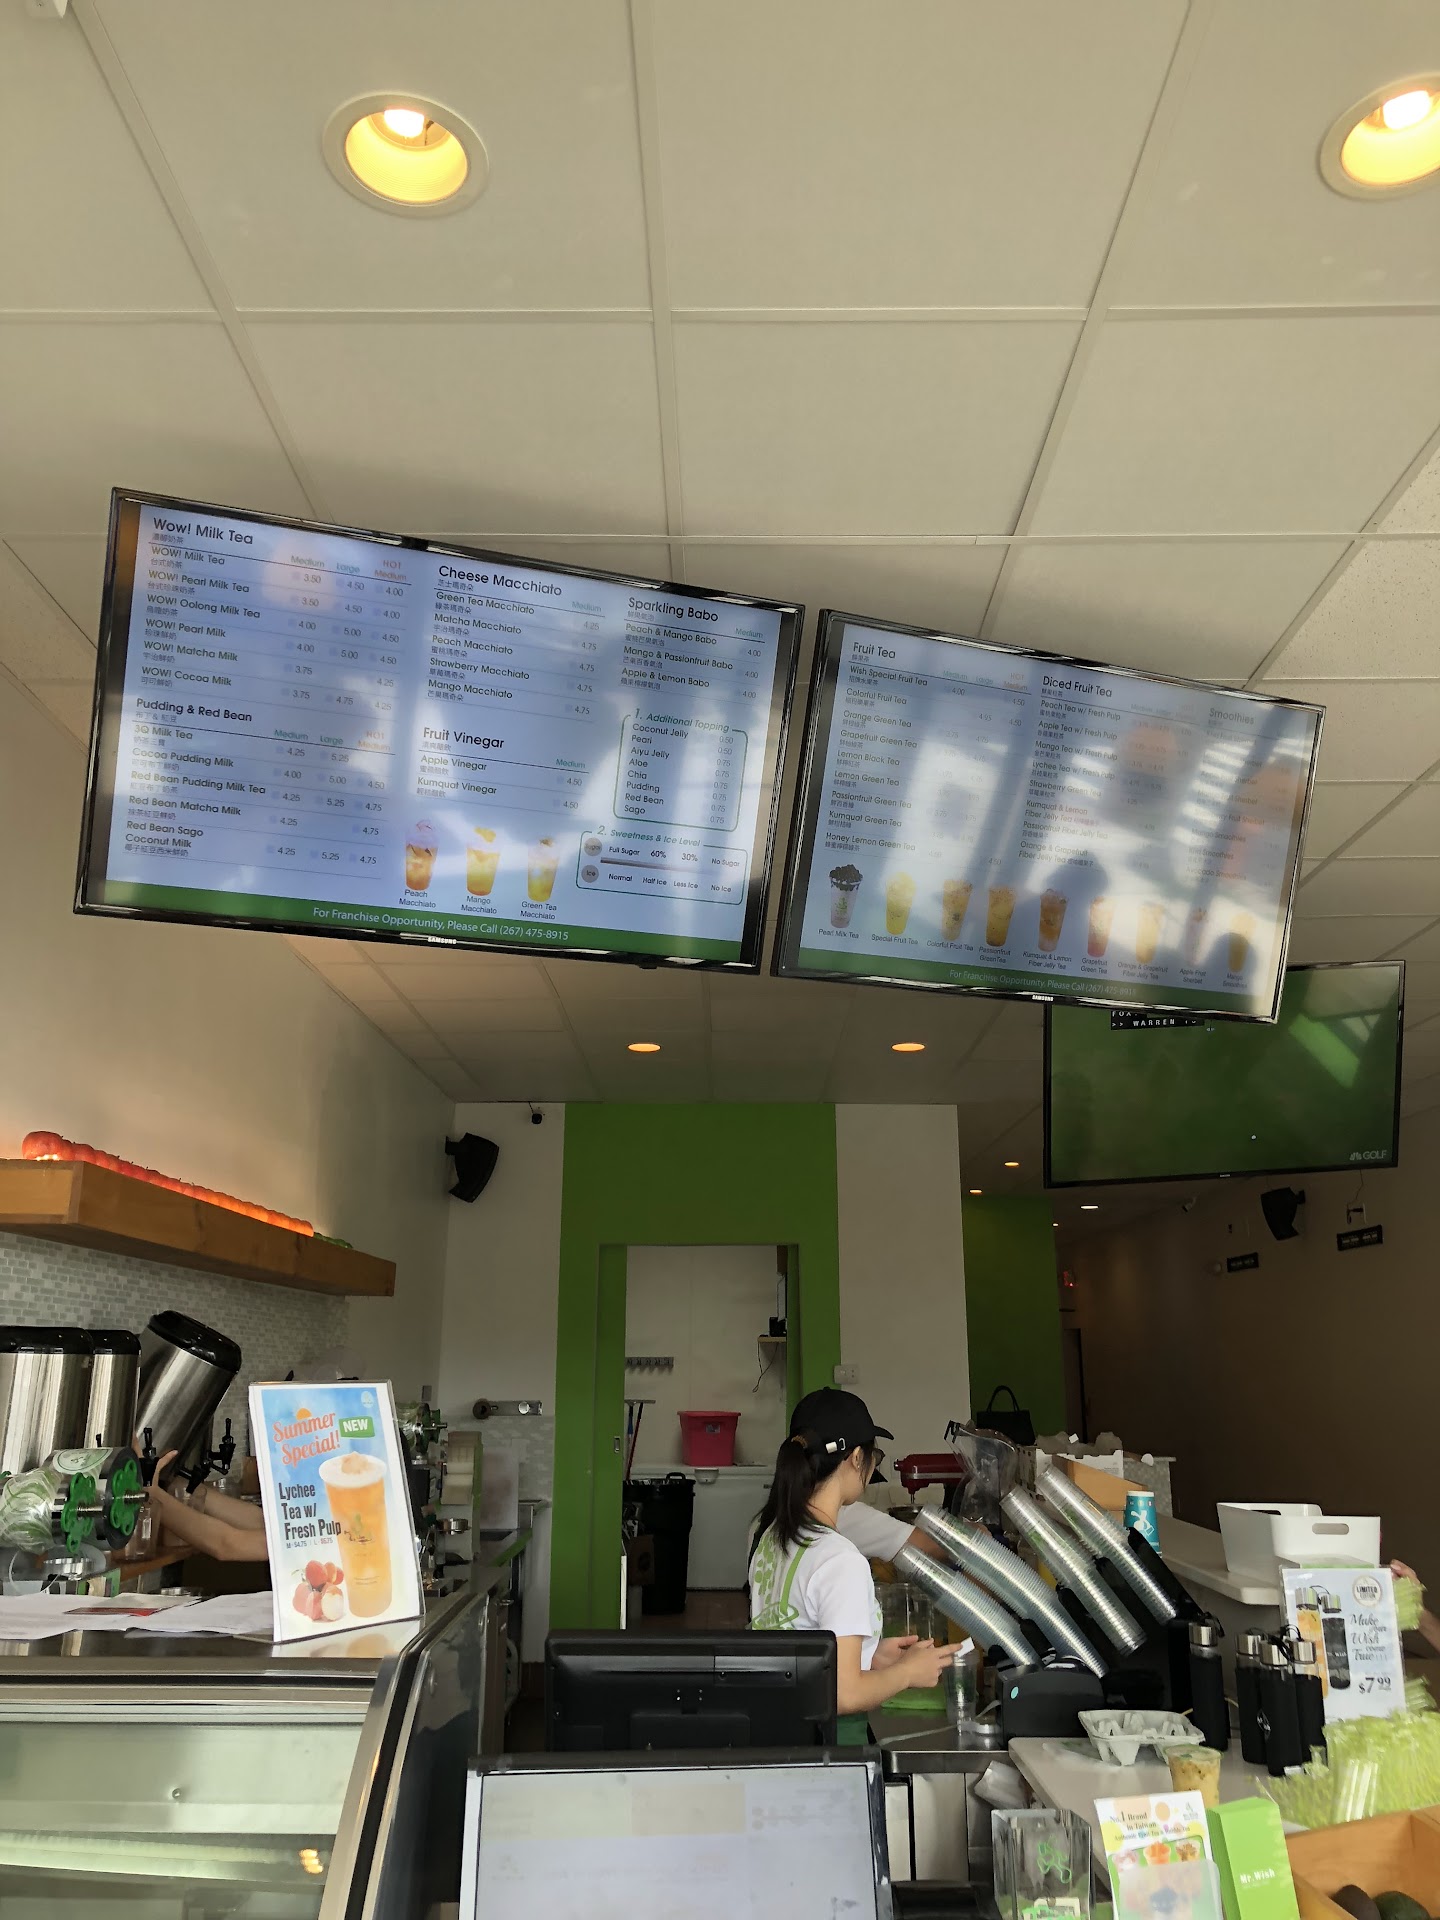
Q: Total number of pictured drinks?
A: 13